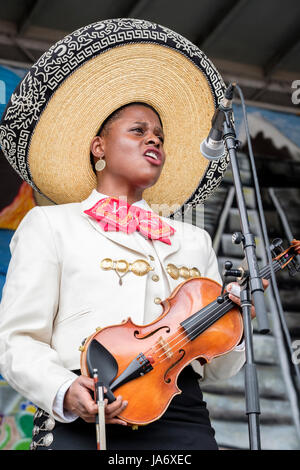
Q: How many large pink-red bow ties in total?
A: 1